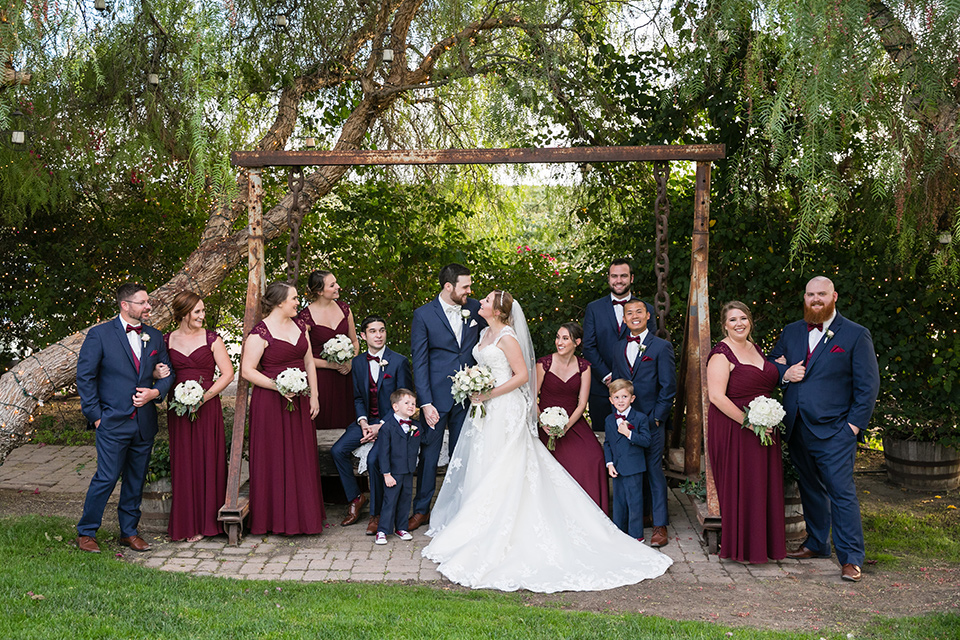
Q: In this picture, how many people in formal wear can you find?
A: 14